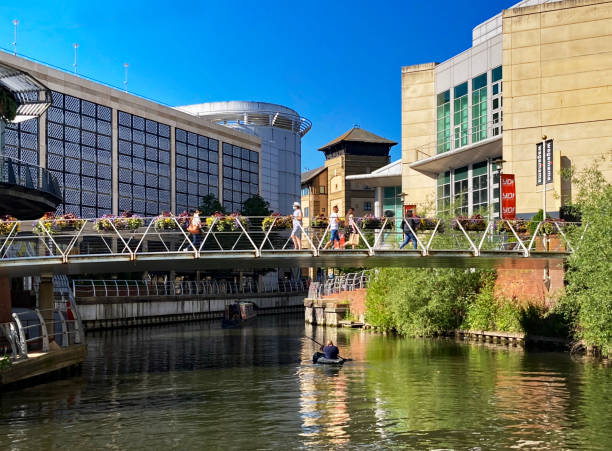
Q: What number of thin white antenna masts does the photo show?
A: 3